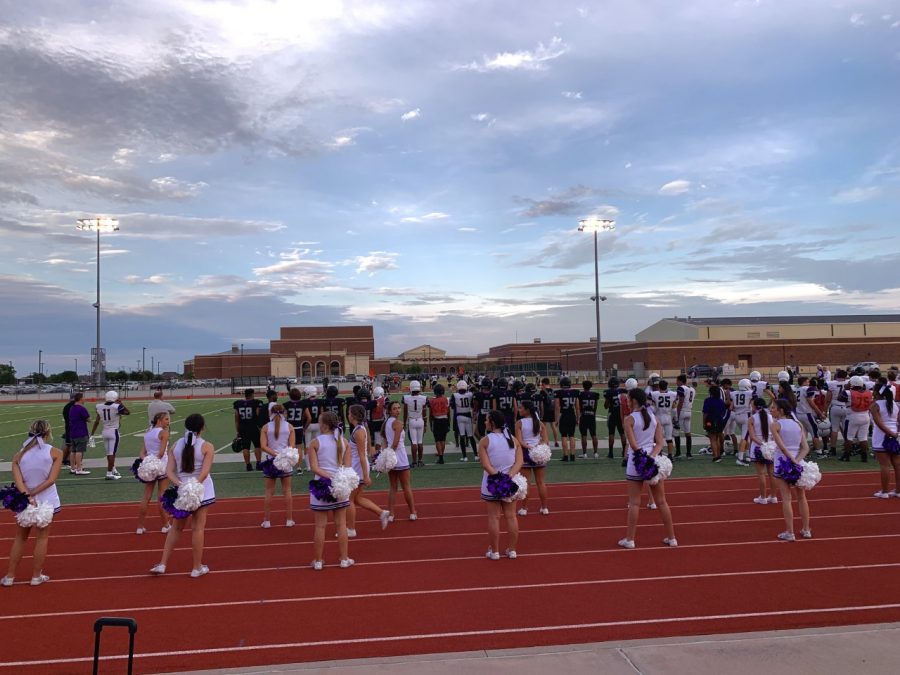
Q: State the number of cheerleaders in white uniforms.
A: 13